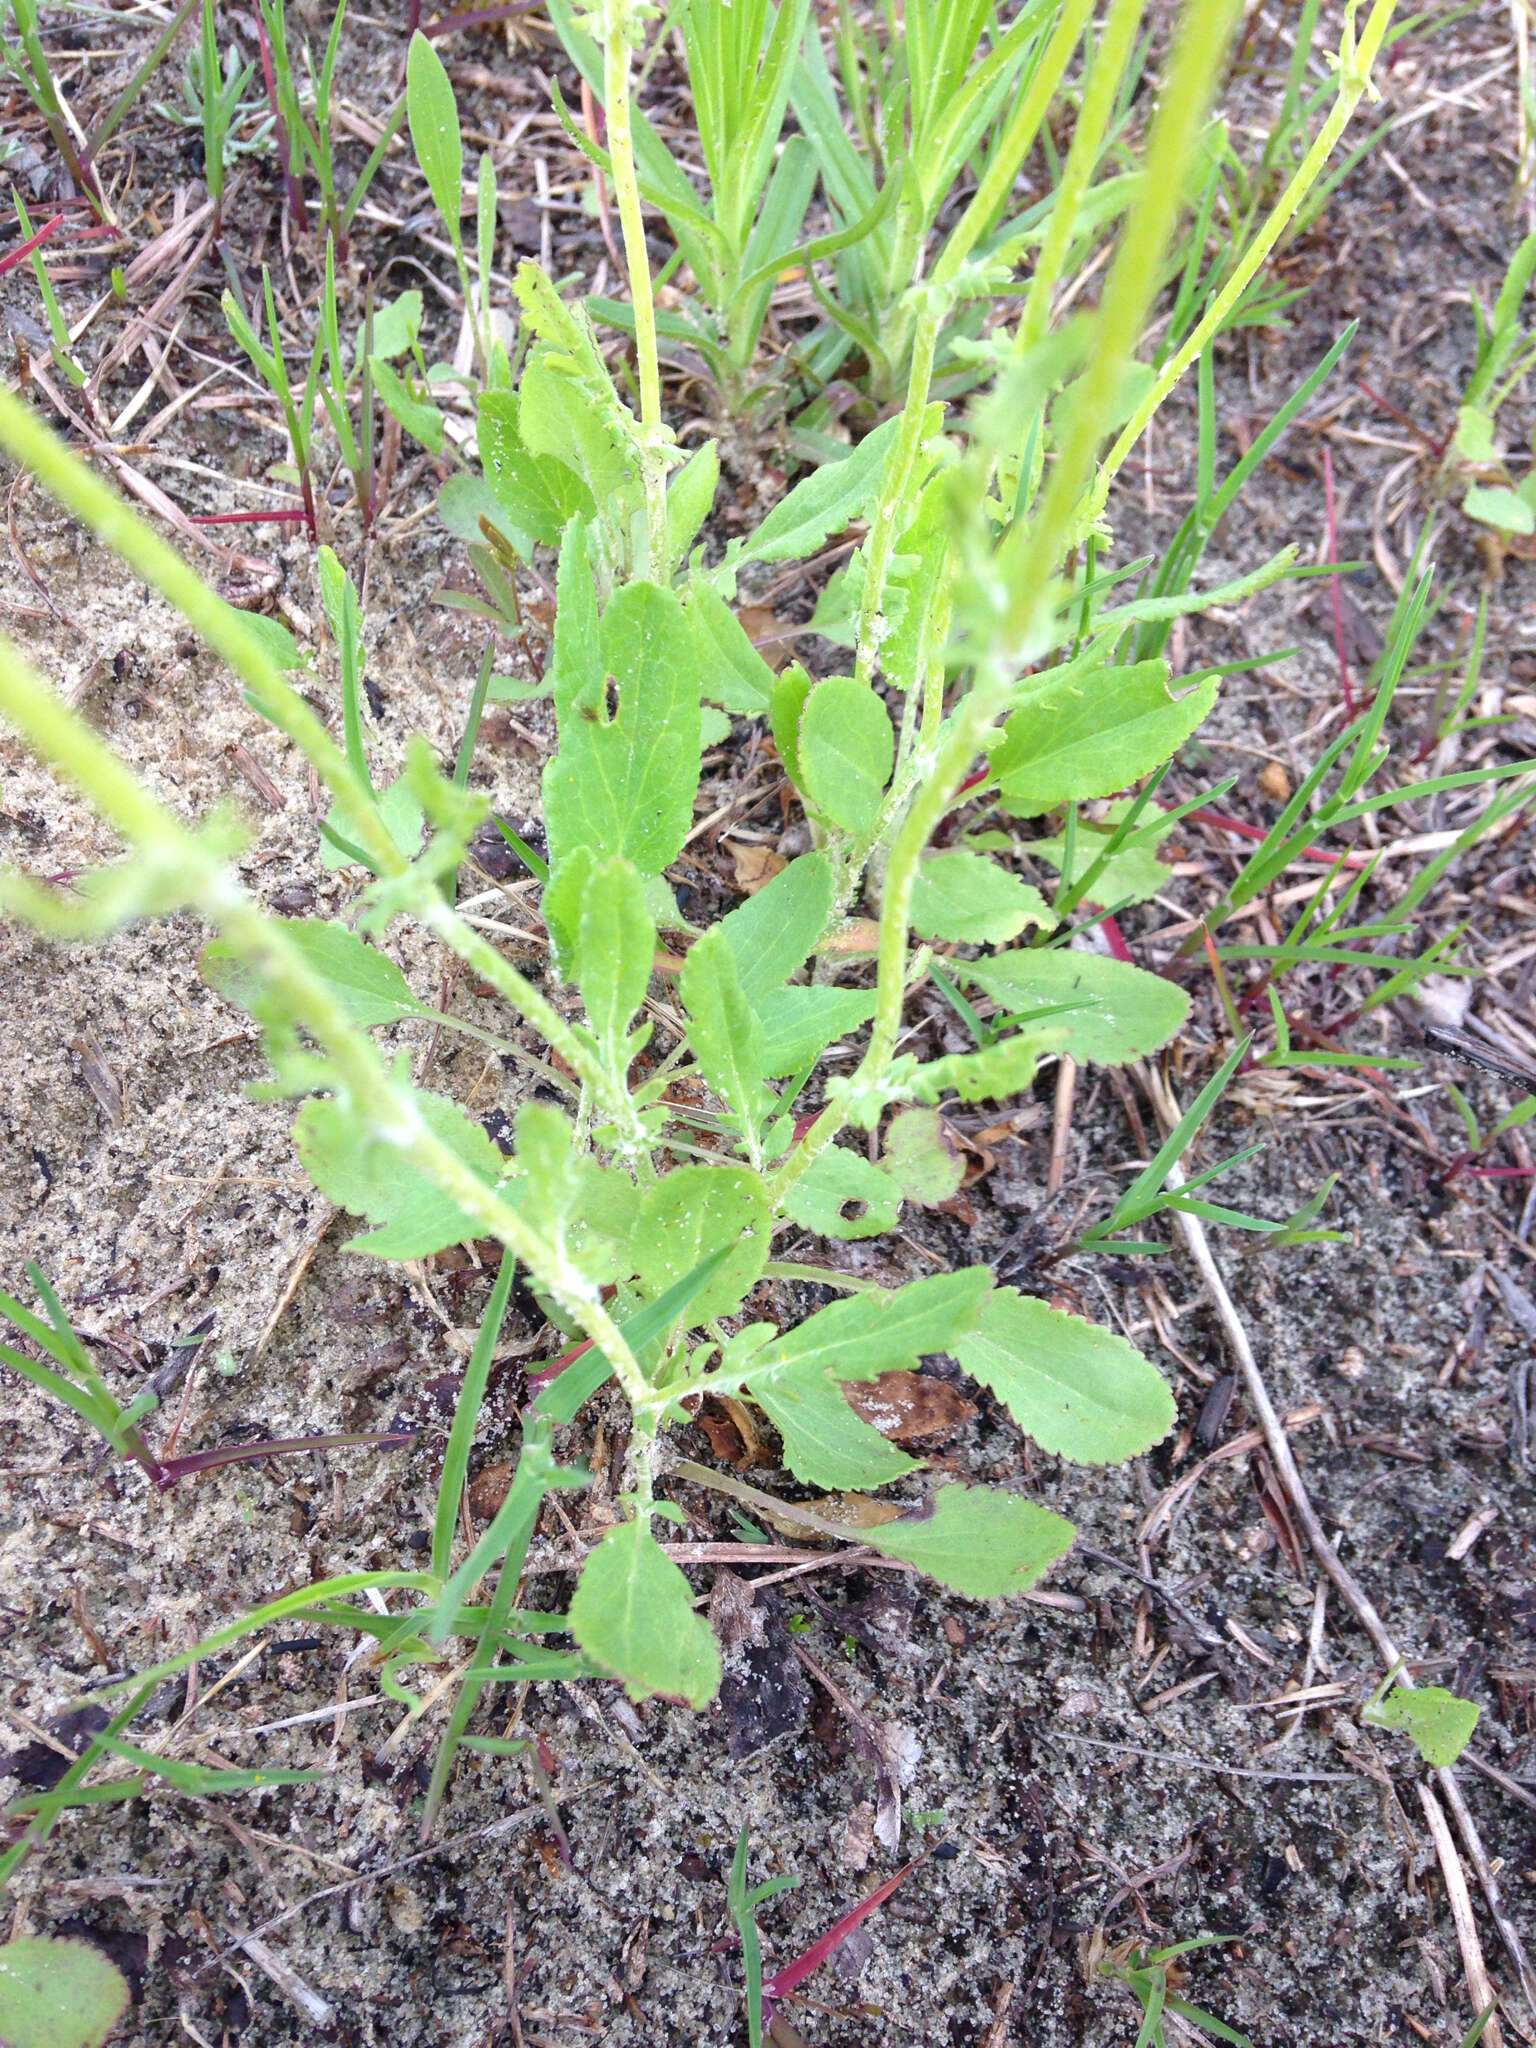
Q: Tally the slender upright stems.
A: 7